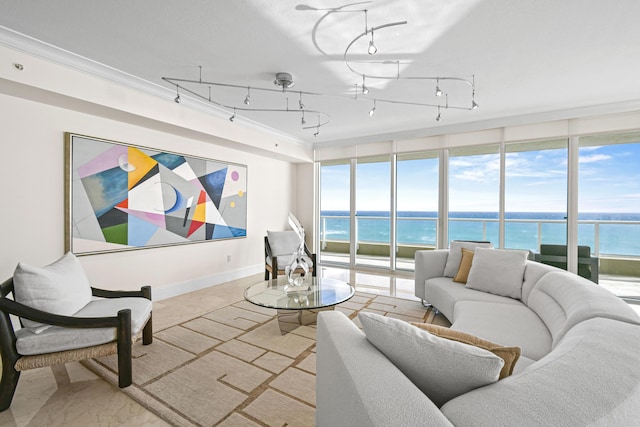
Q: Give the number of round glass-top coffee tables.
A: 1